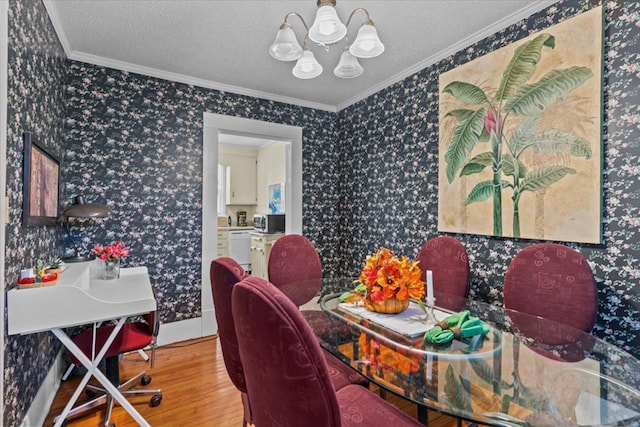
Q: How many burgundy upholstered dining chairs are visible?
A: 5